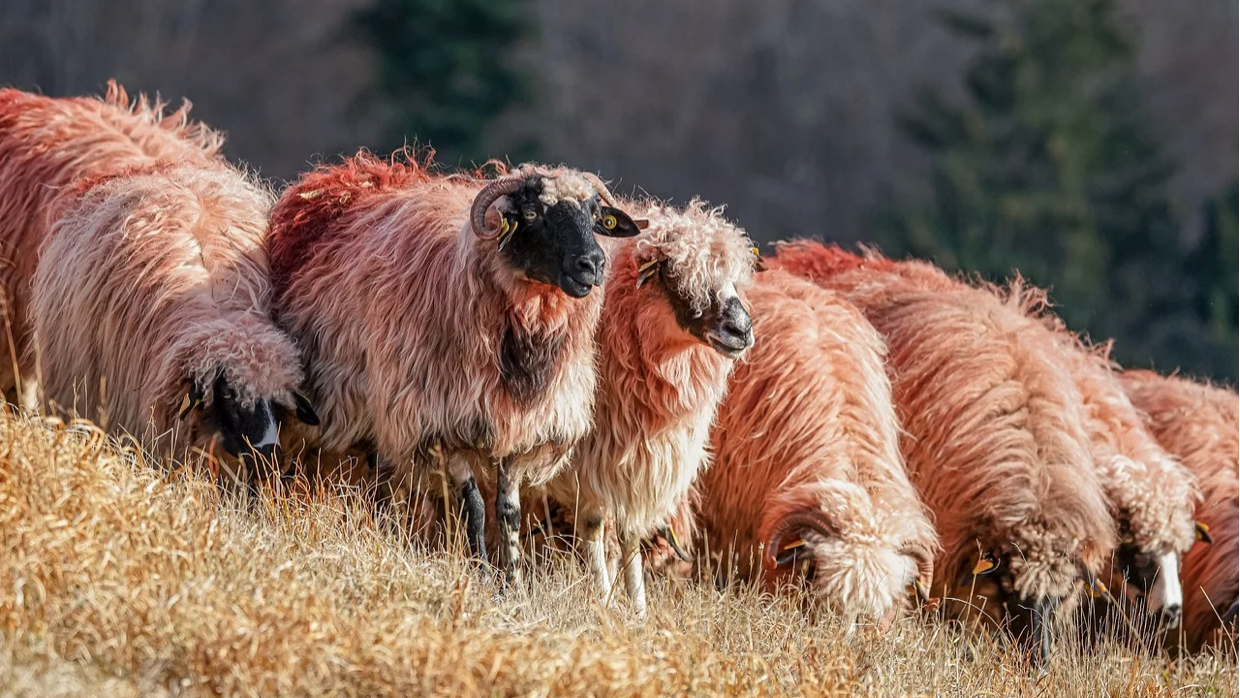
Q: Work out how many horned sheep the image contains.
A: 2